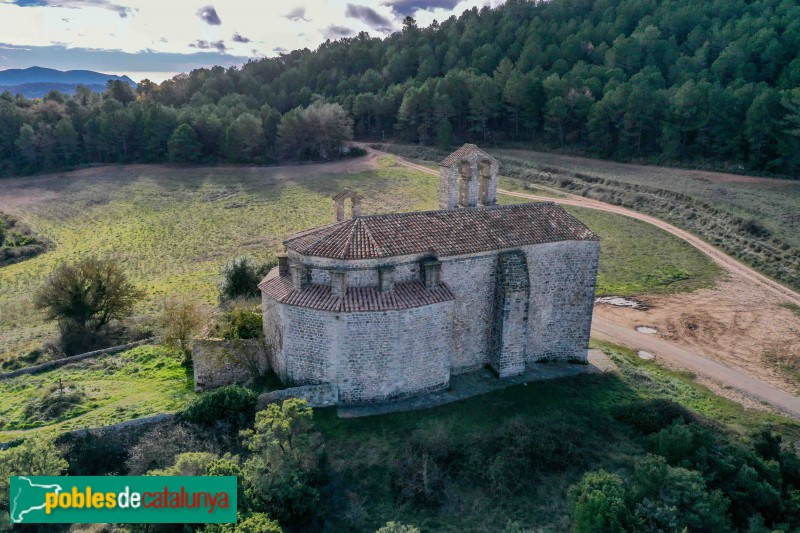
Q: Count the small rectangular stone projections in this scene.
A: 5